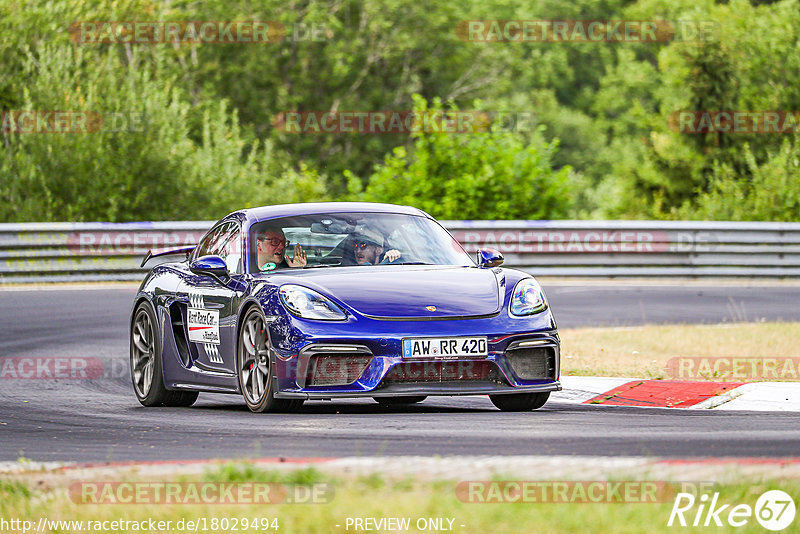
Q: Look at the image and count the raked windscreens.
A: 1